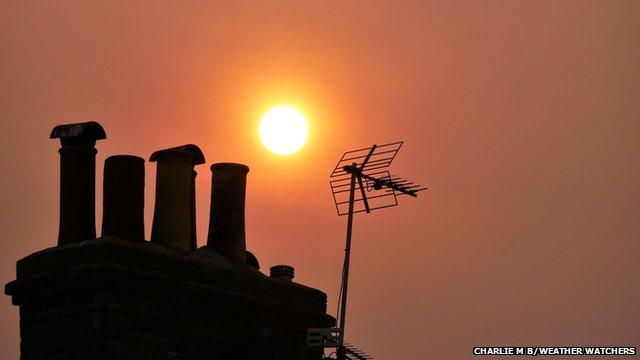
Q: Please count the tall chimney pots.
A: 4